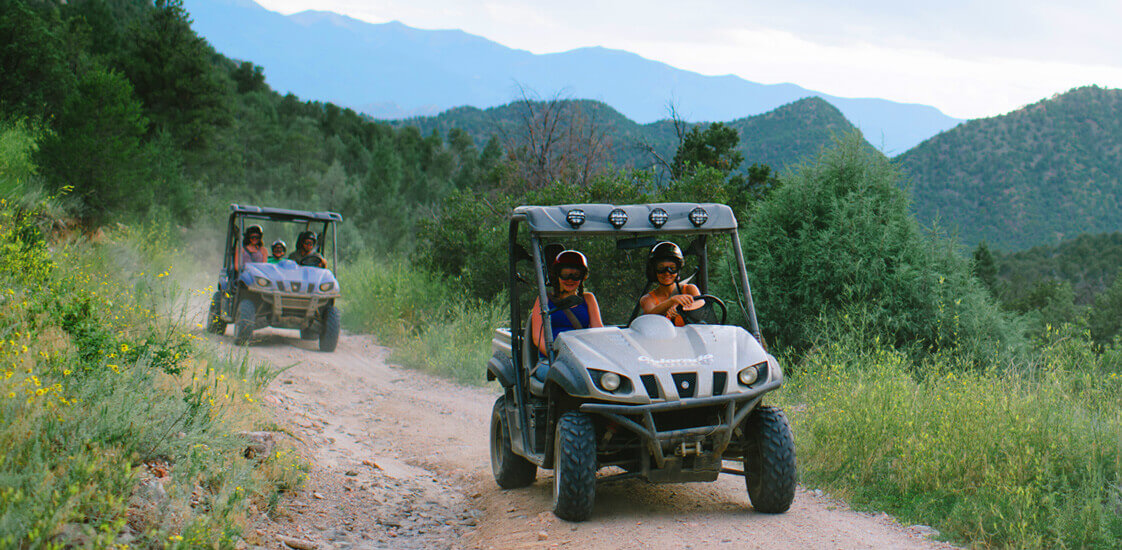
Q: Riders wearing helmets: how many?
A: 5